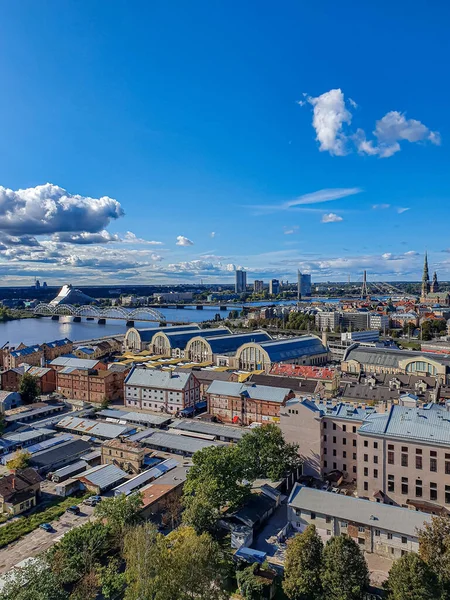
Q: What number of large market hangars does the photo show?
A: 5